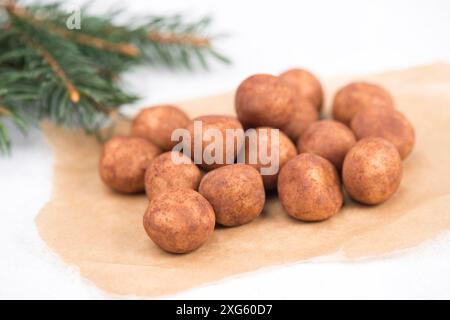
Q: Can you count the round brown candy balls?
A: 15